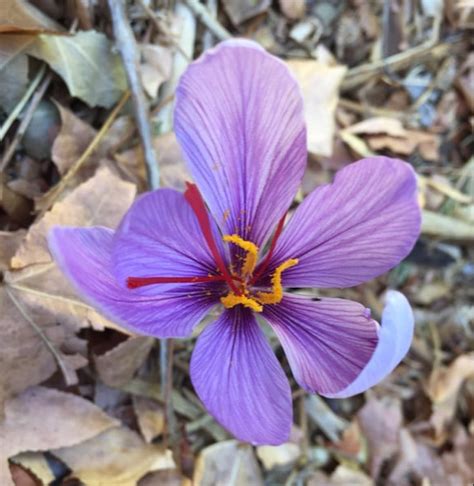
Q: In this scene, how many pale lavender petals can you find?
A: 6